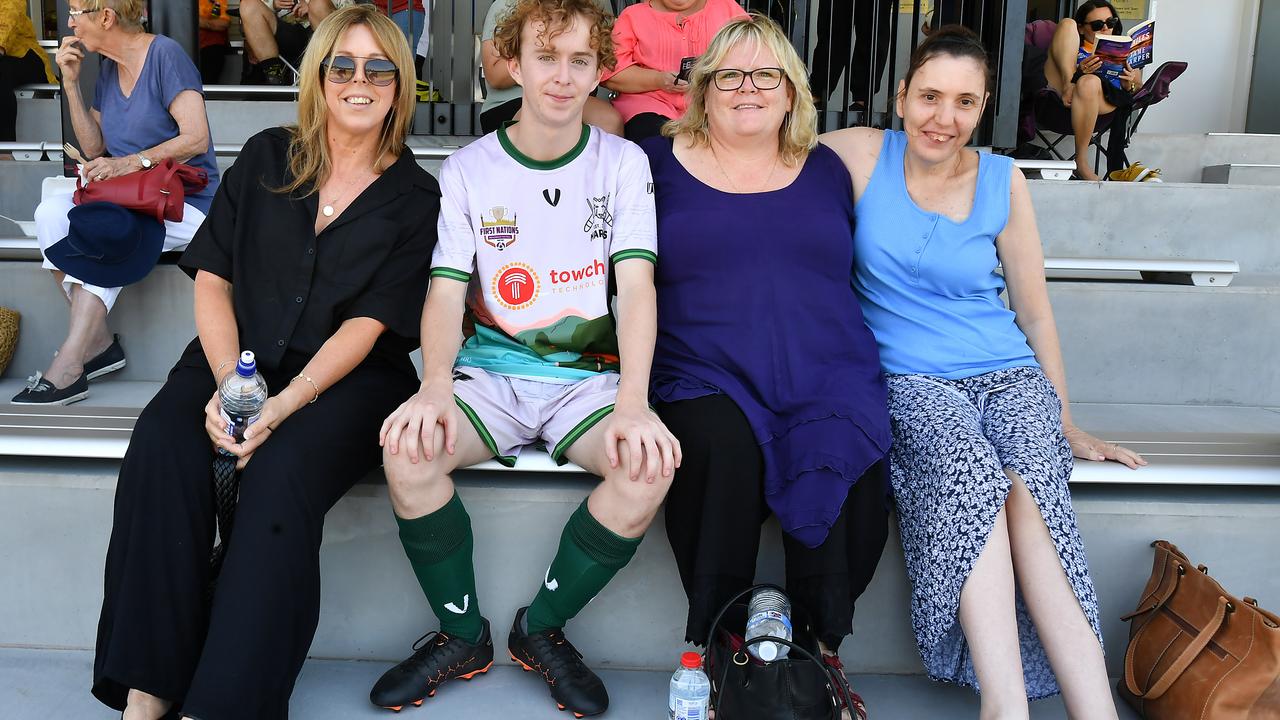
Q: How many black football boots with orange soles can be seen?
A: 2